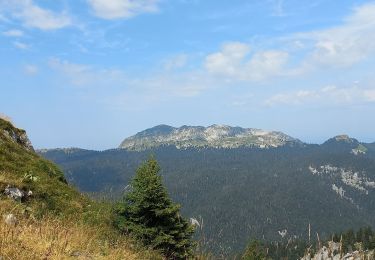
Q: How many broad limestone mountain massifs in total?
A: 1